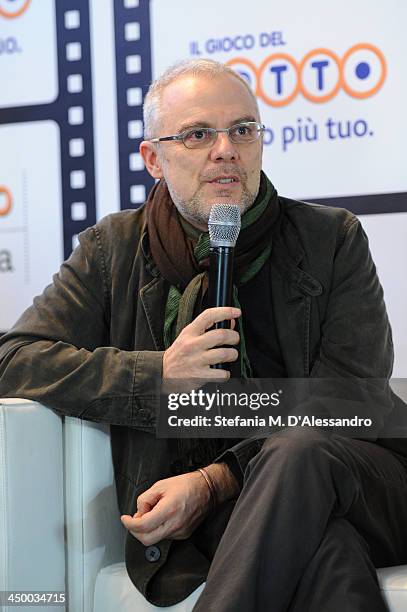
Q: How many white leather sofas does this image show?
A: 1